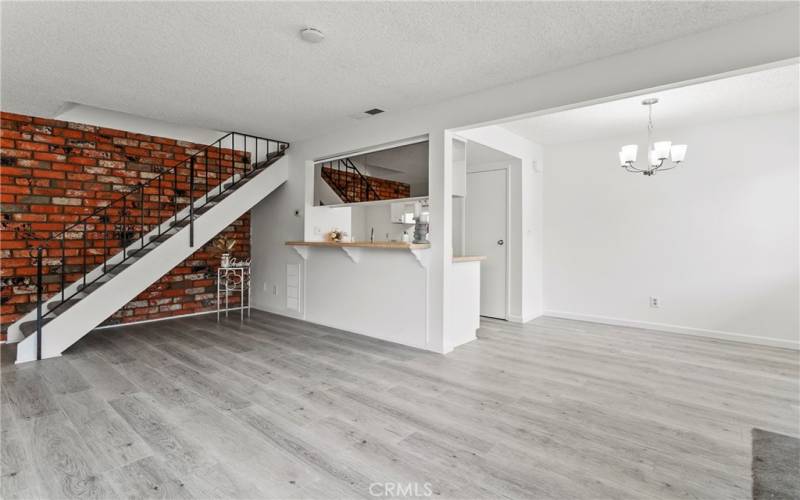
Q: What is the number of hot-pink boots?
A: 0